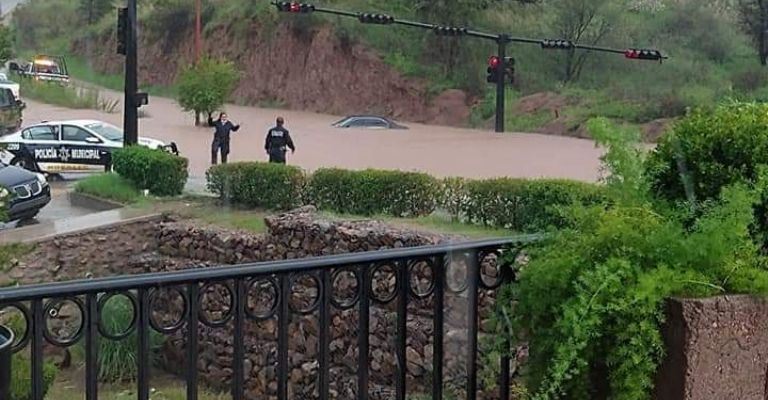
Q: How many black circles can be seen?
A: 12